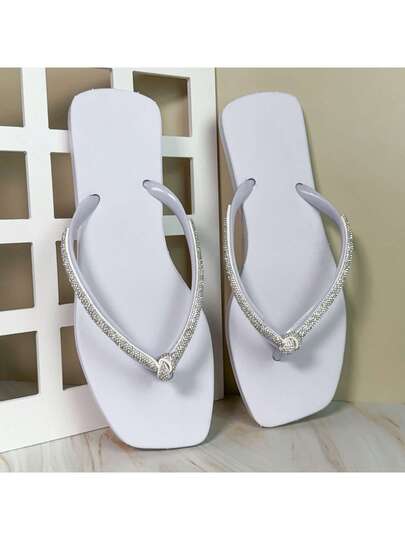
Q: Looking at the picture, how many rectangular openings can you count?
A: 11